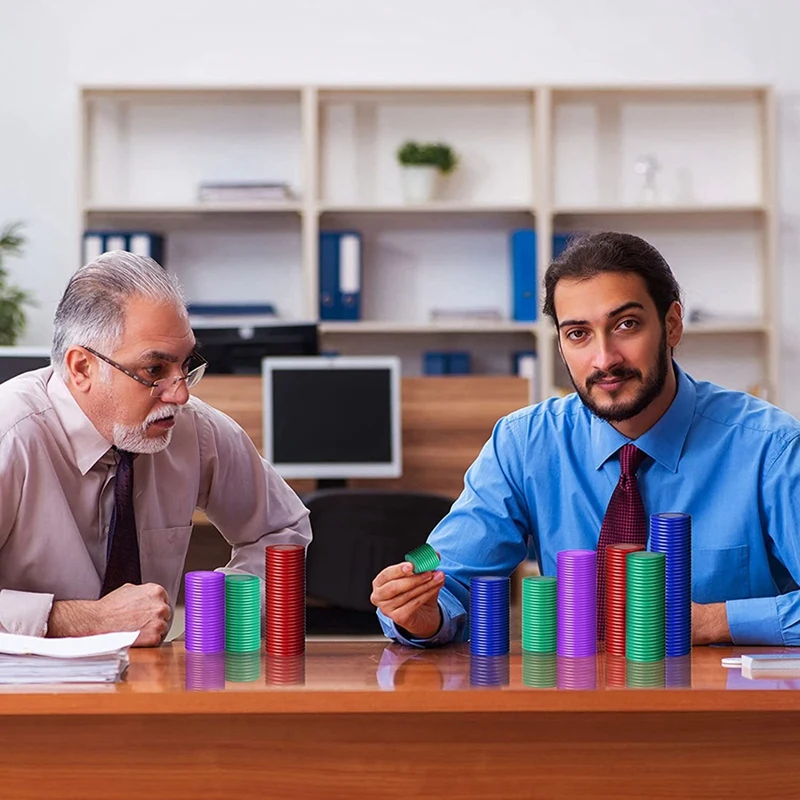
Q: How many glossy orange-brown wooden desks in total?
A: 1